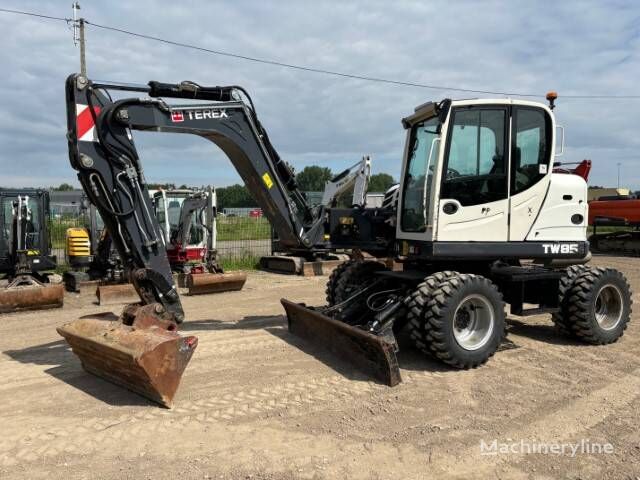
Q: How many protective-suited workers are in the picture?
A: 0